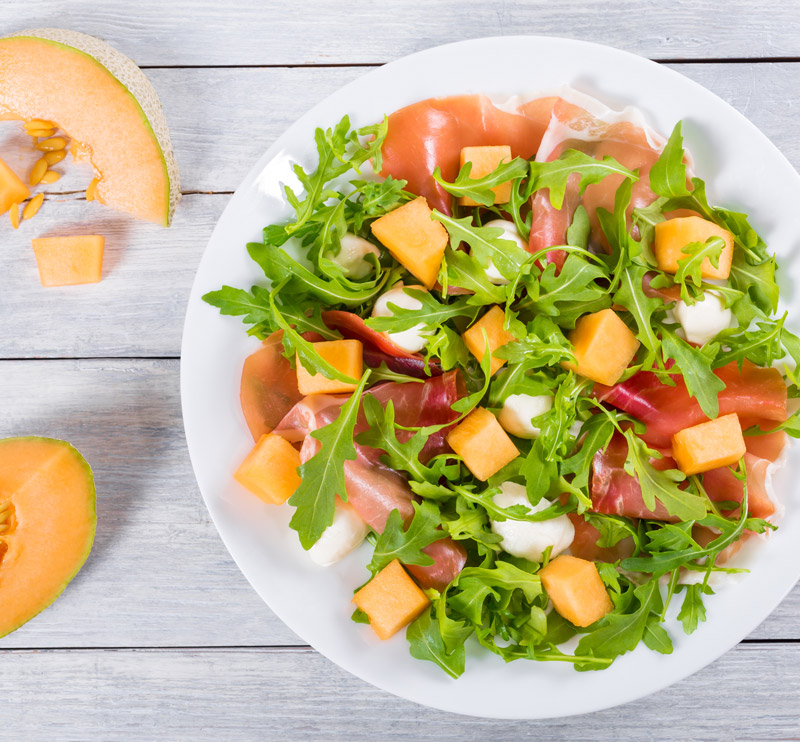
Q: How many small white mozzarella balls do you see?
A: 7